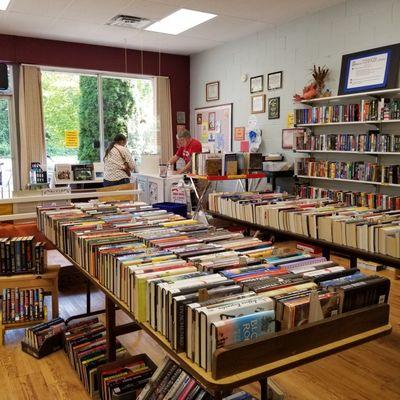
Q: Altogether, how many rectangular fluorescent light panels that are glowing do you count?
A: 2